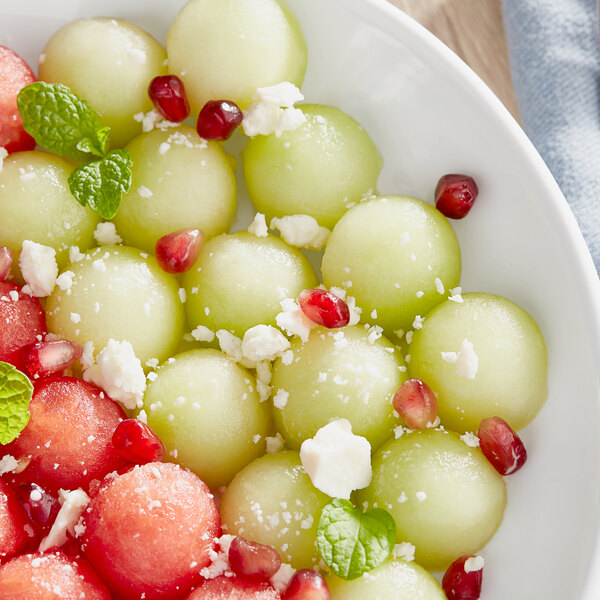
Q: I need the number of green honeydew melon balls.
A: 14